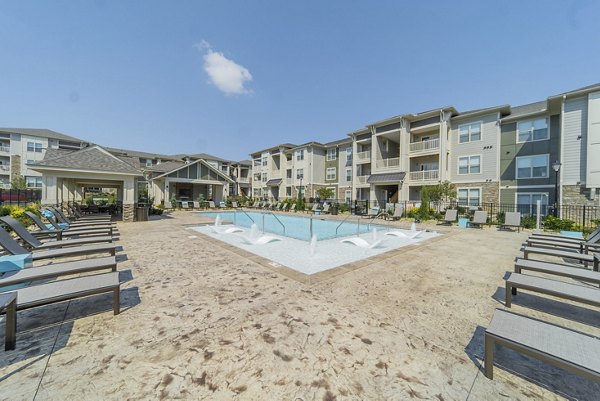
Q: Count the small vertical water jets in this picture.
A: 5